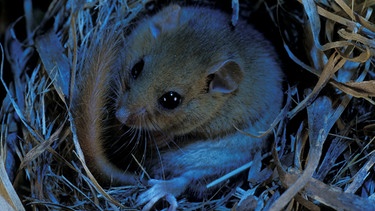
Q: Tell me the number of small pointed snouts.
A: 1